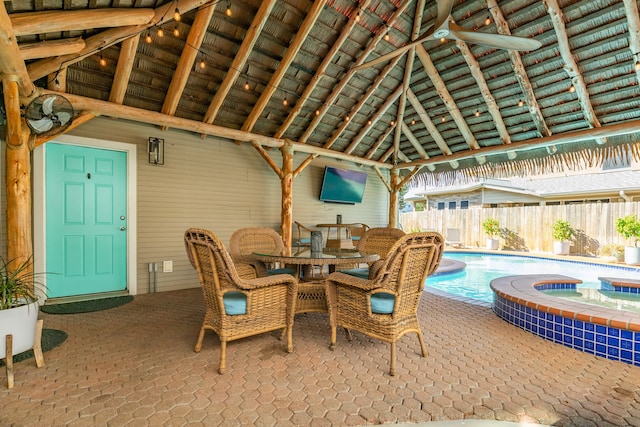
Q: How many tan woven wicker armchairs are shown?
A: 4